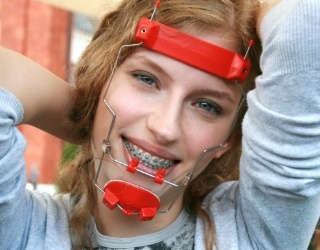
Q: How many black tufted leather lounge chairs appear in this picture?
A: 0